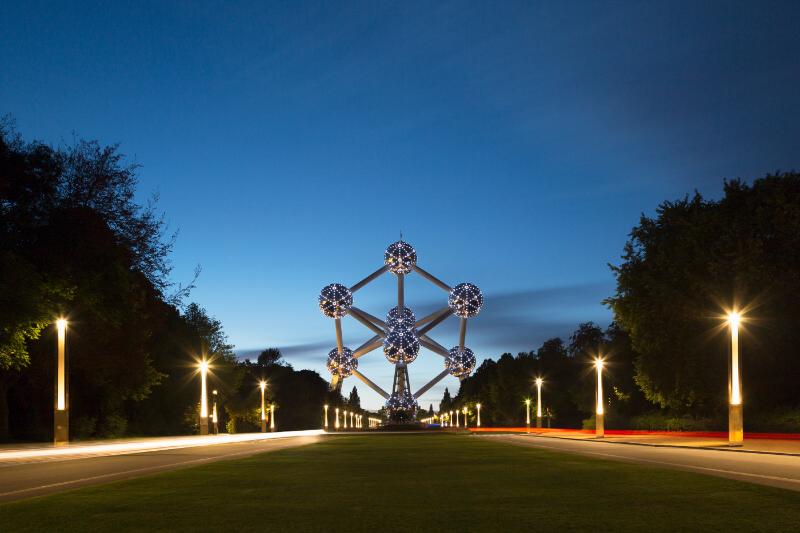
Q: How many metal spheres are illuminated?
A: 8